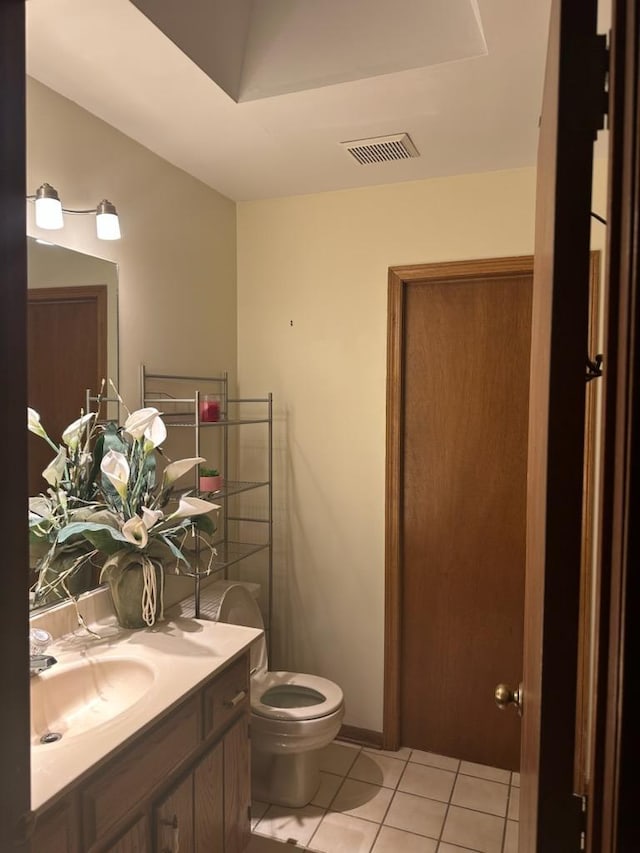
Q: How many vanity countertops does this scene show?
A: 1